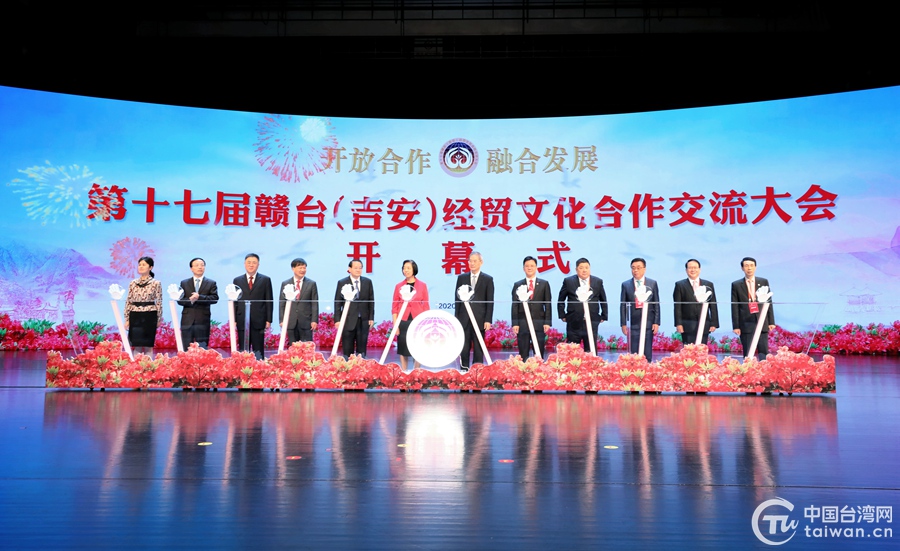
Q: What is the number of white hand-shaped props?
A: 12